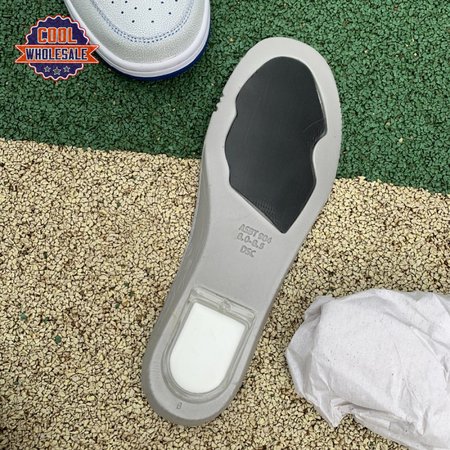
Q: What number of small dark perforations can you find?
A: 10